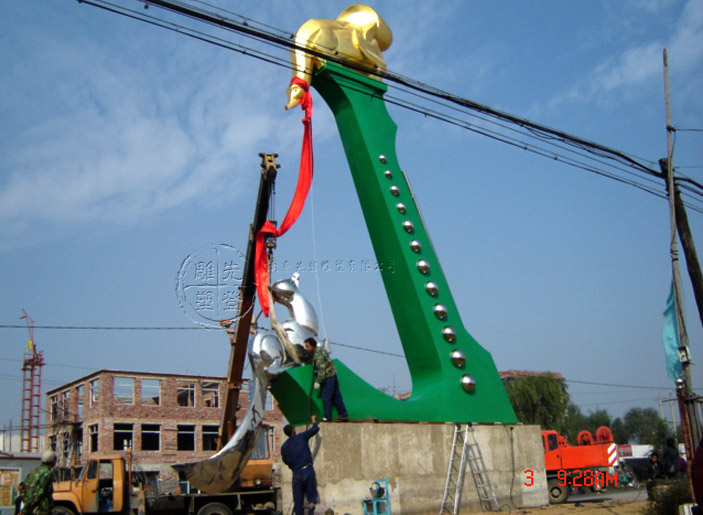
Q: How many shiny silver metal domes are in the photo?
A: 12